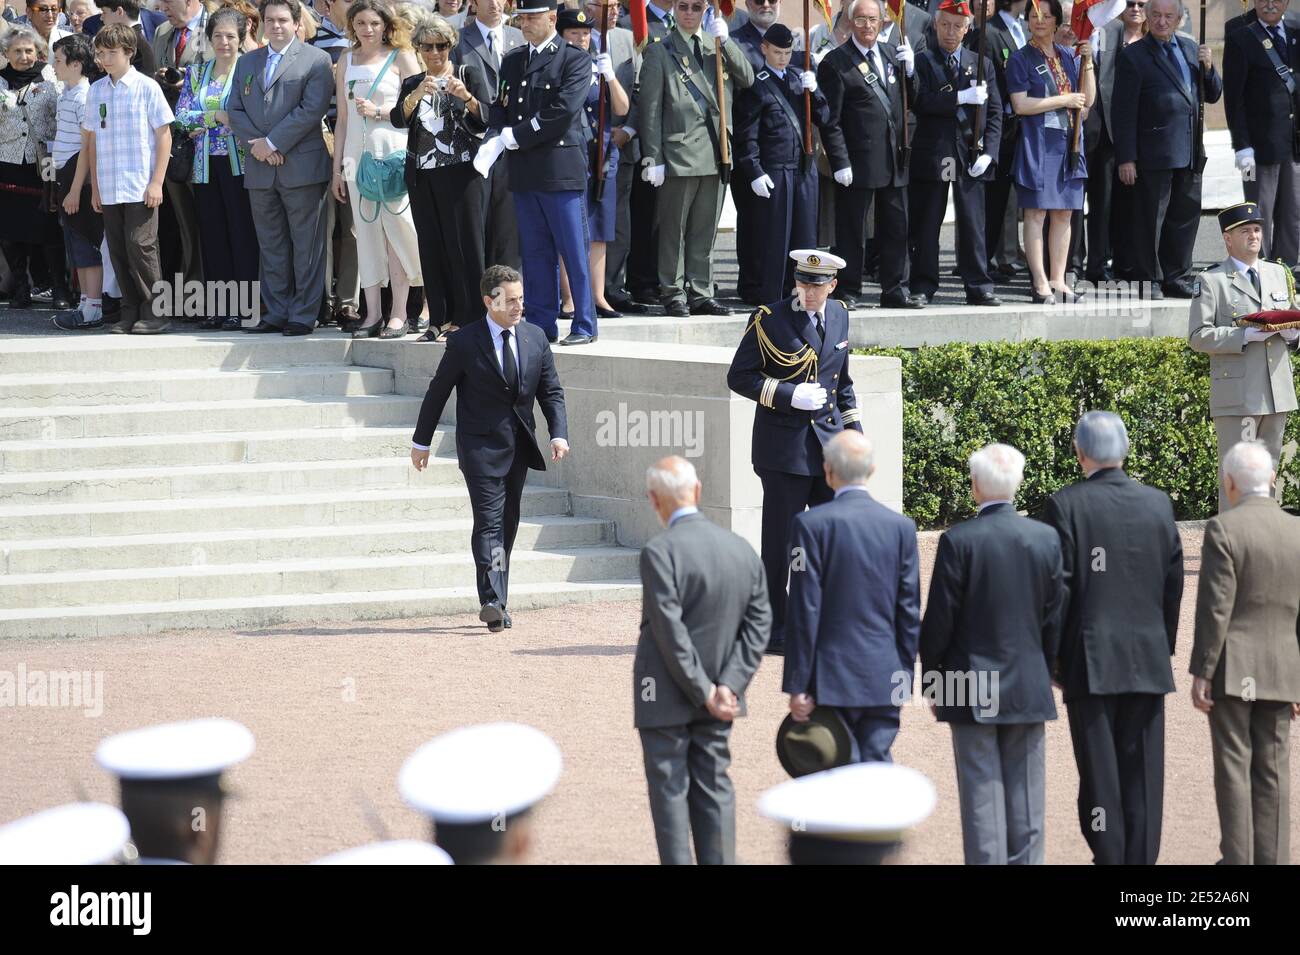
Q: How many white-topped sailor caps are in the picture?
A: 6